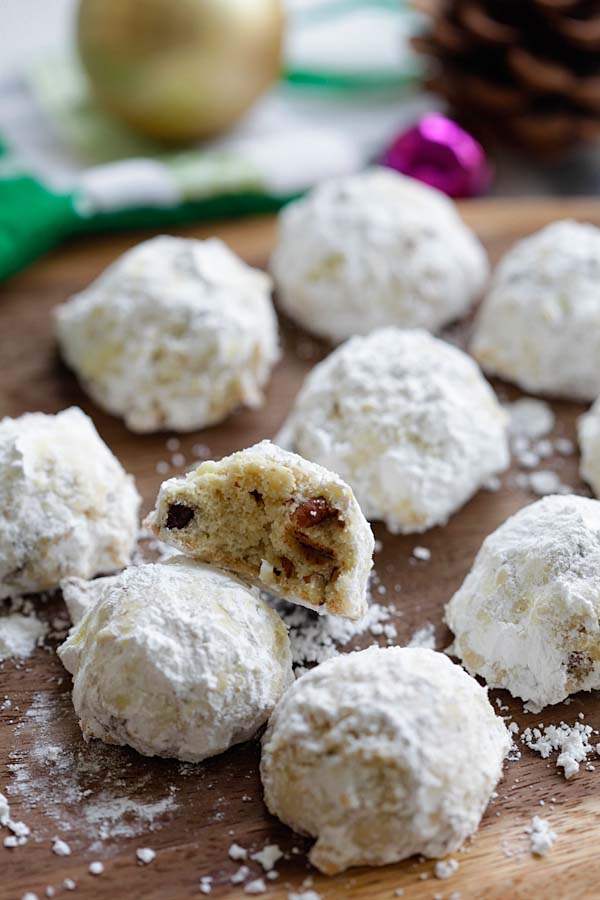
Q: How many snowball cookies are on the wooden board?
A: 10